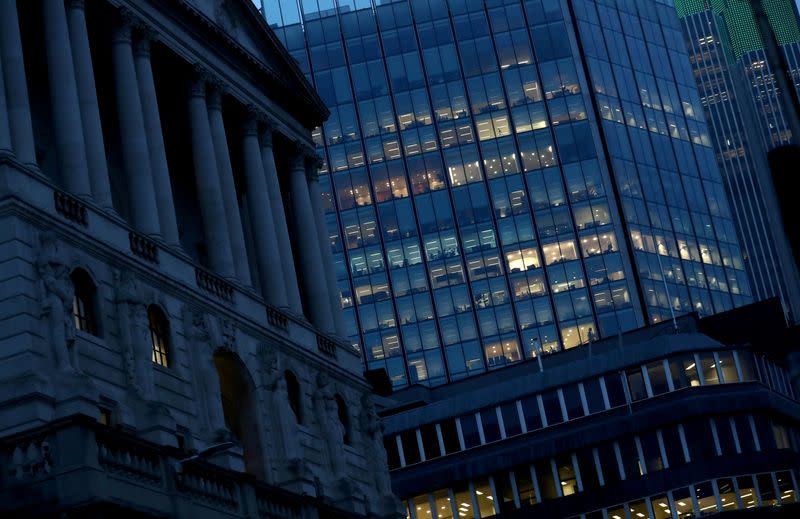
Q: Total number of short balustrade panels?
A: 5